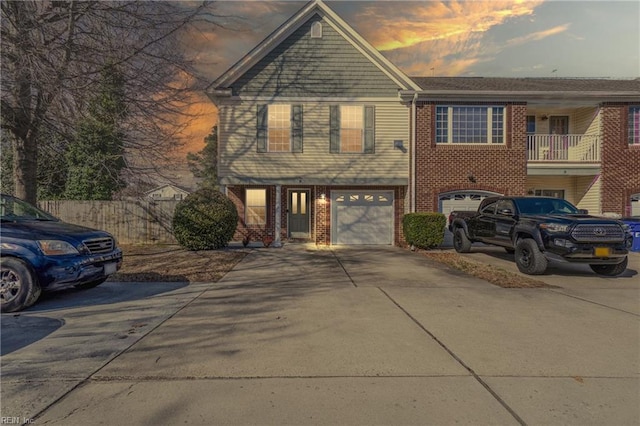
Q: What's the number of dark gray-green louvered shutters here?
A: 4